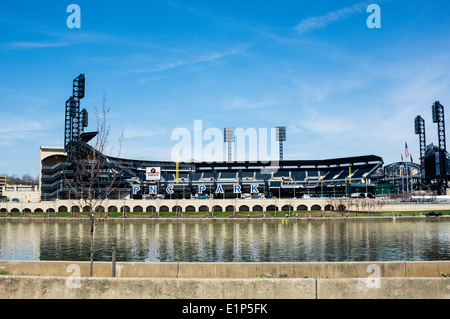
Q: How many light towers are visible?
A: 7